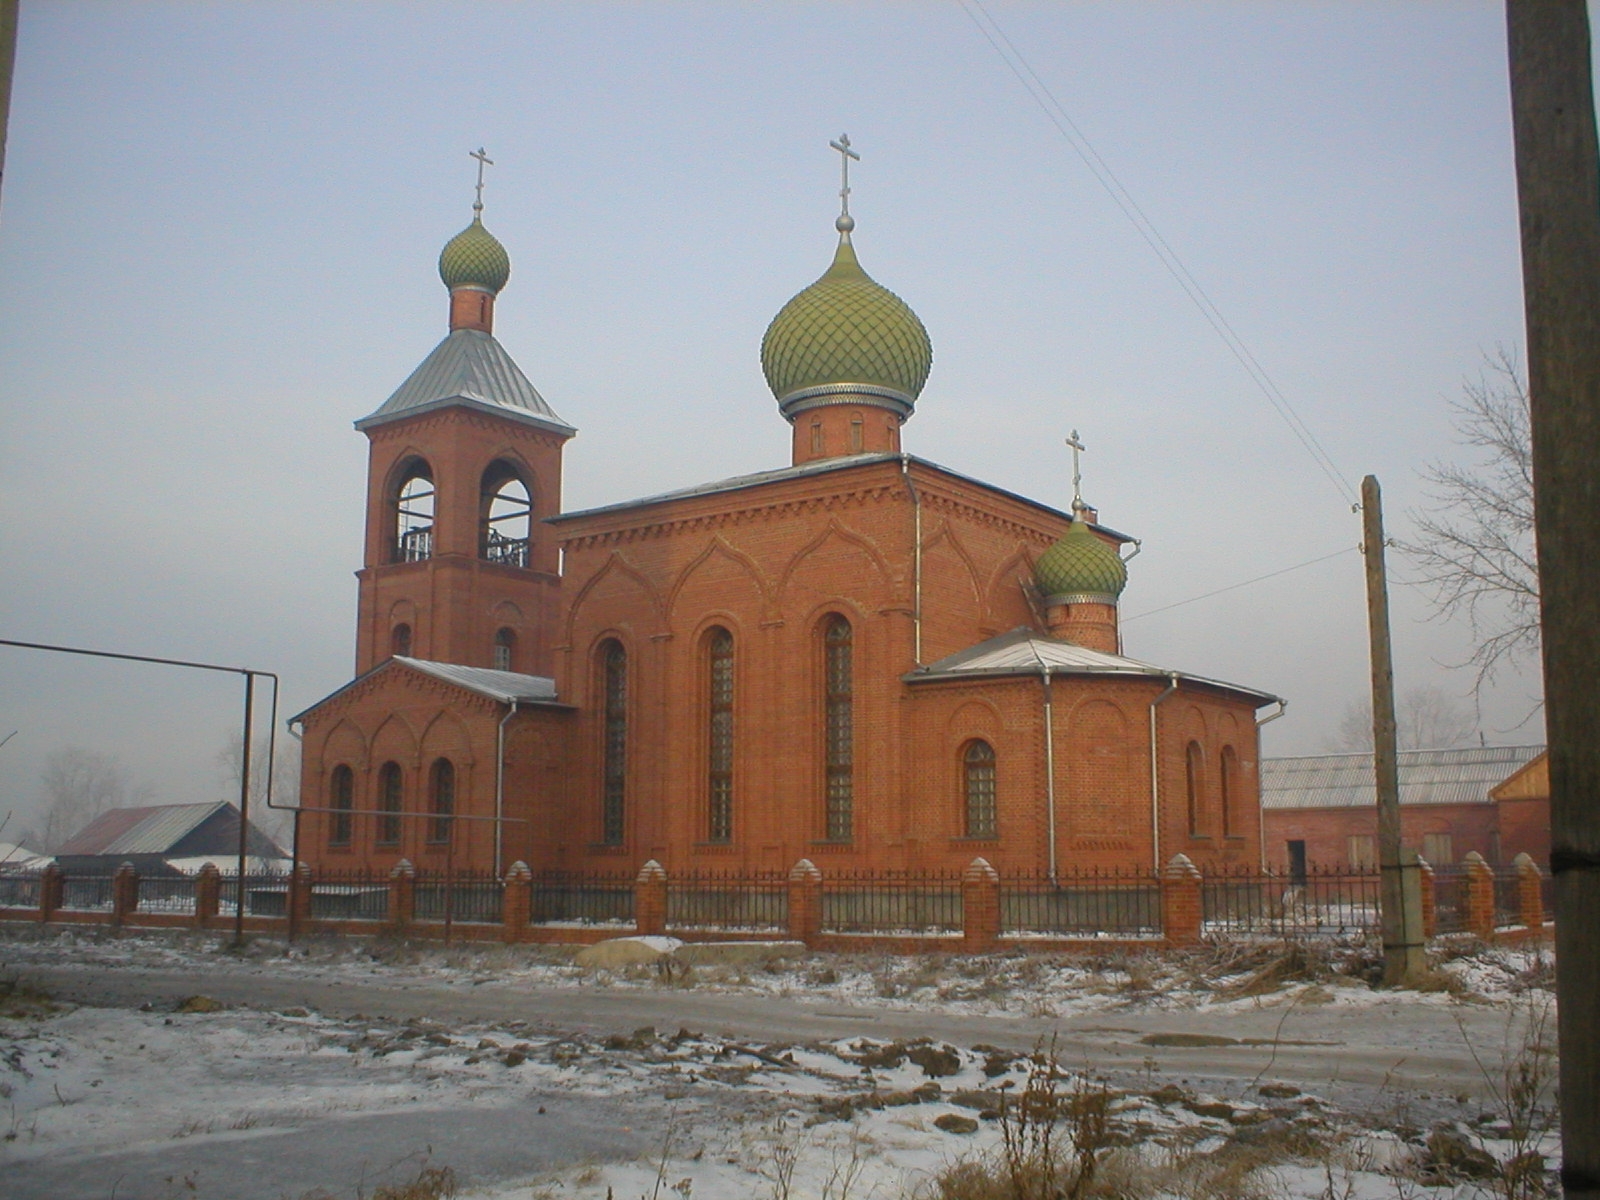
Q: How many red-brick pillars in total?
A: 13